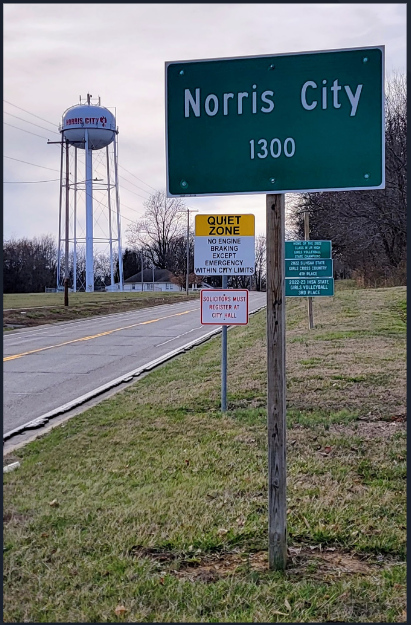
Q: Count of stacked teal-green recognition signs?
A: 3